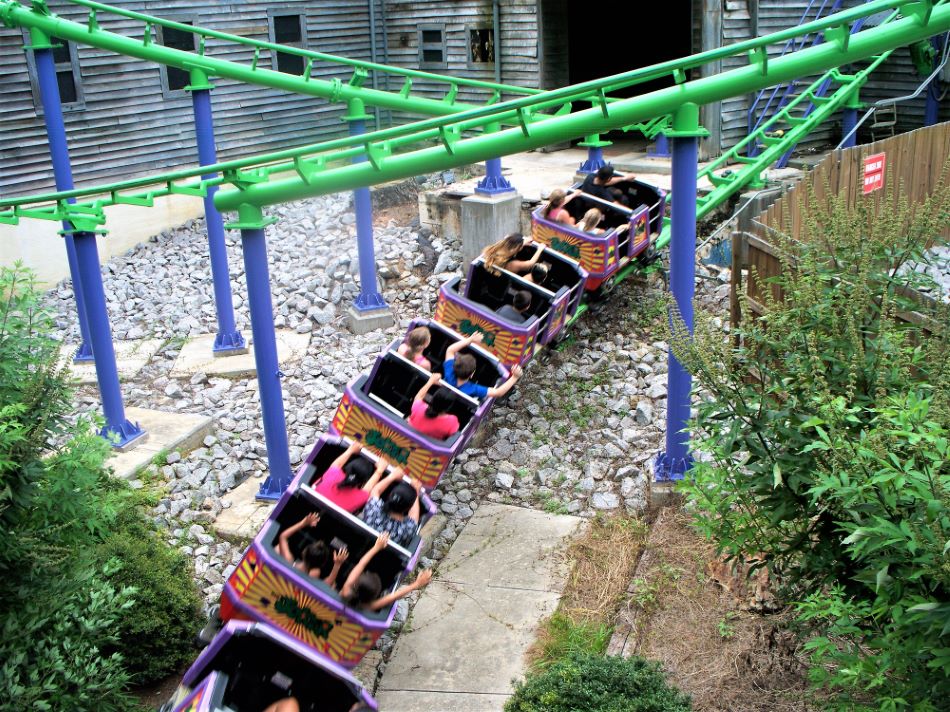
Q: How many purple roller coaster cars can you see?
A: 5